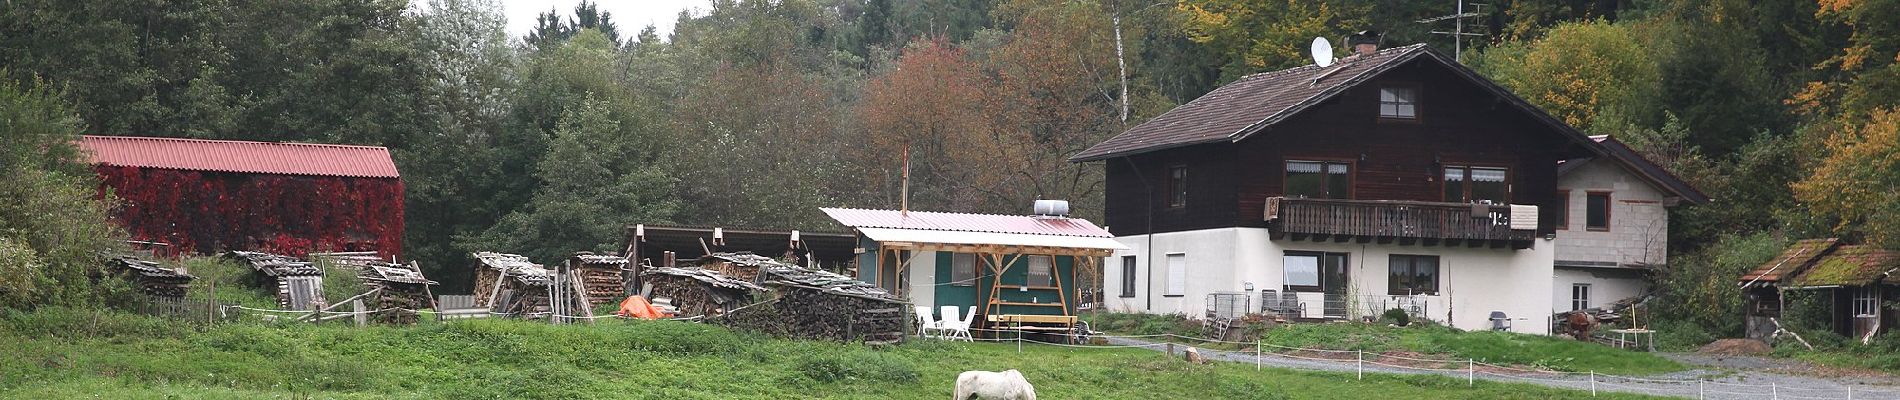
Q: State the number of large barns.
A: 1